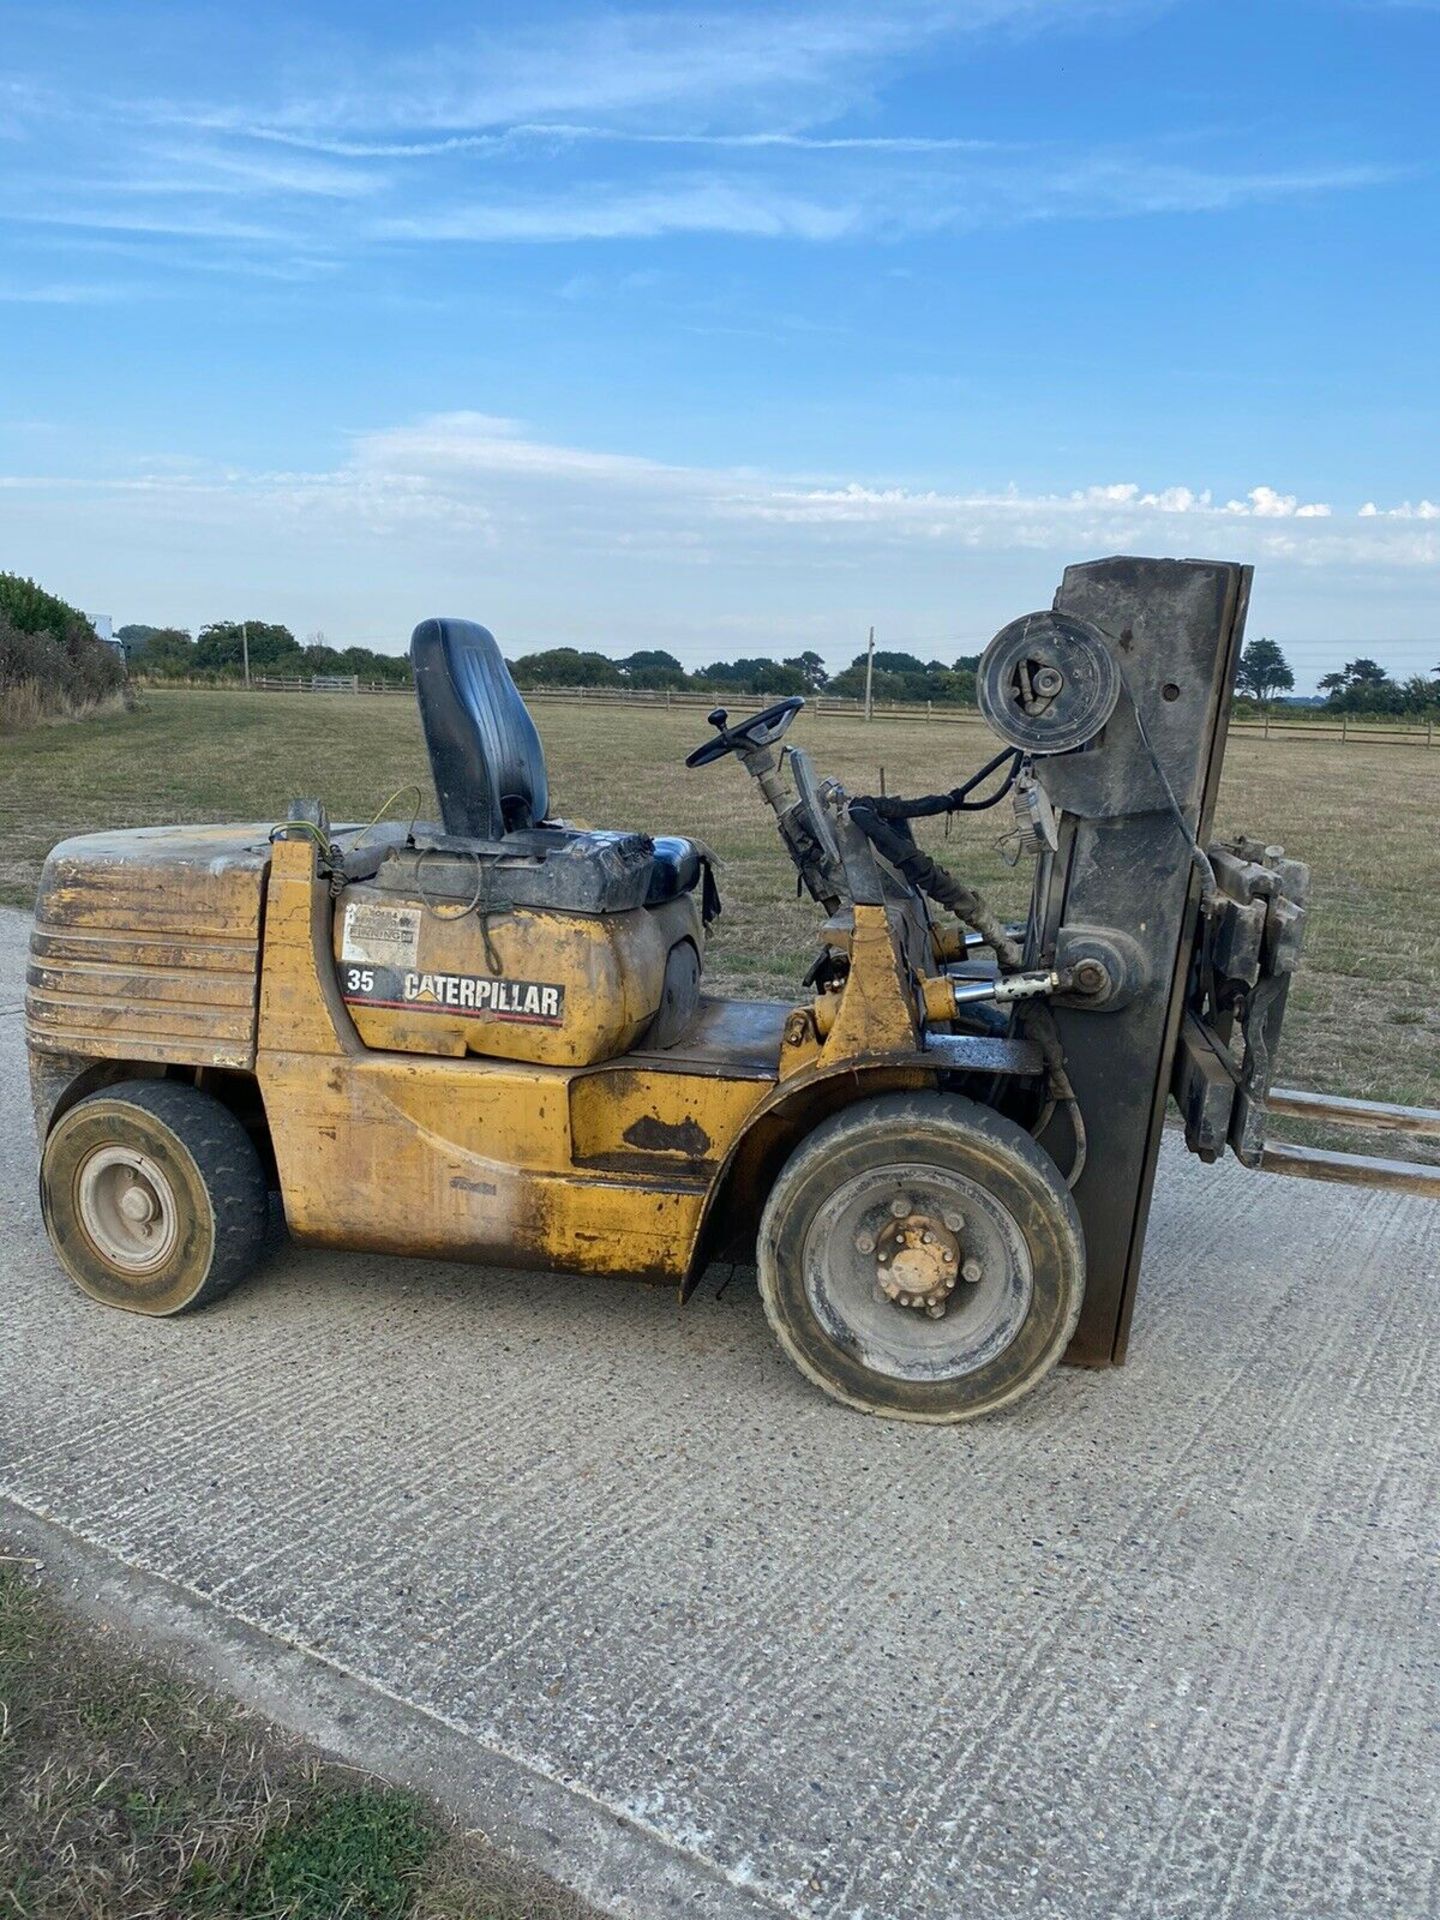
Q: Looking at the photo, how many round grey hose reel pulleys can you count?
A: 1